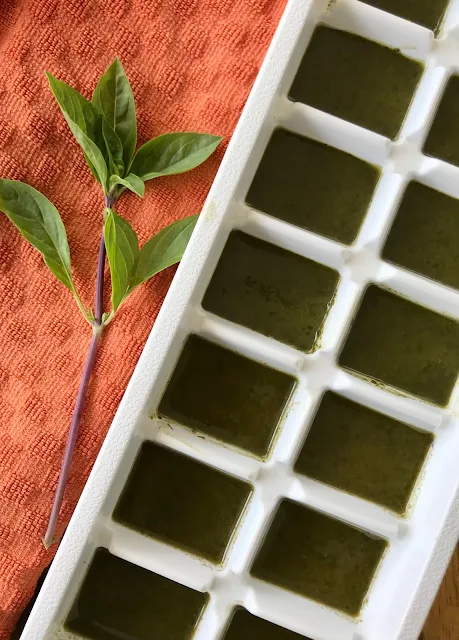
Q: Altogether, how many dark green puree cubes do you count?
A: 13